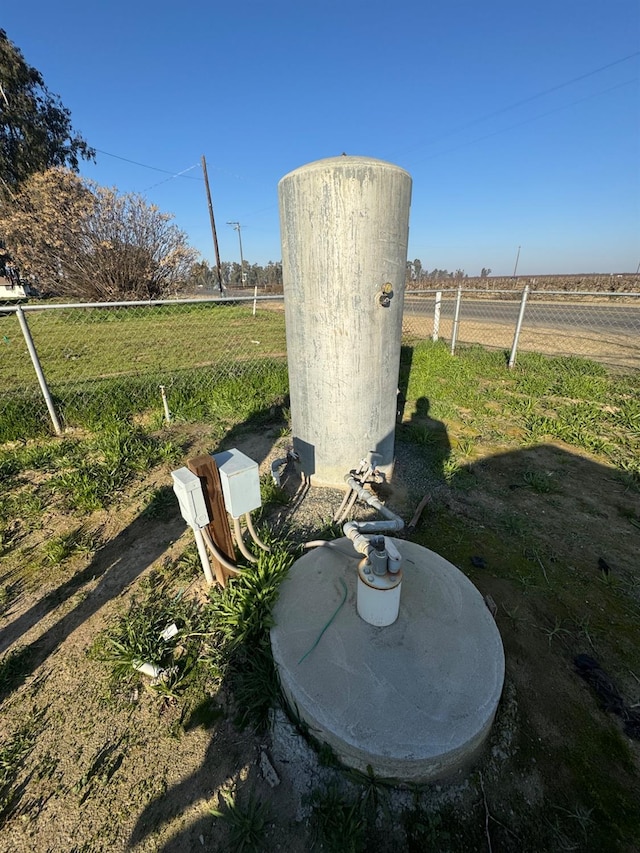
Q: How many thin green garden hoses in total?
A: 1